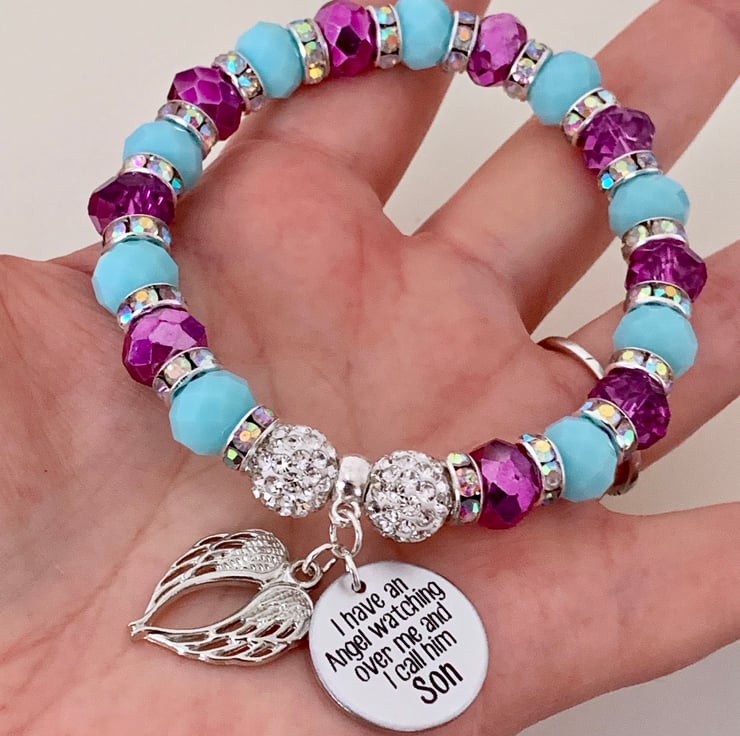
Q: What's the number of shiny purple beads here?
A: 9